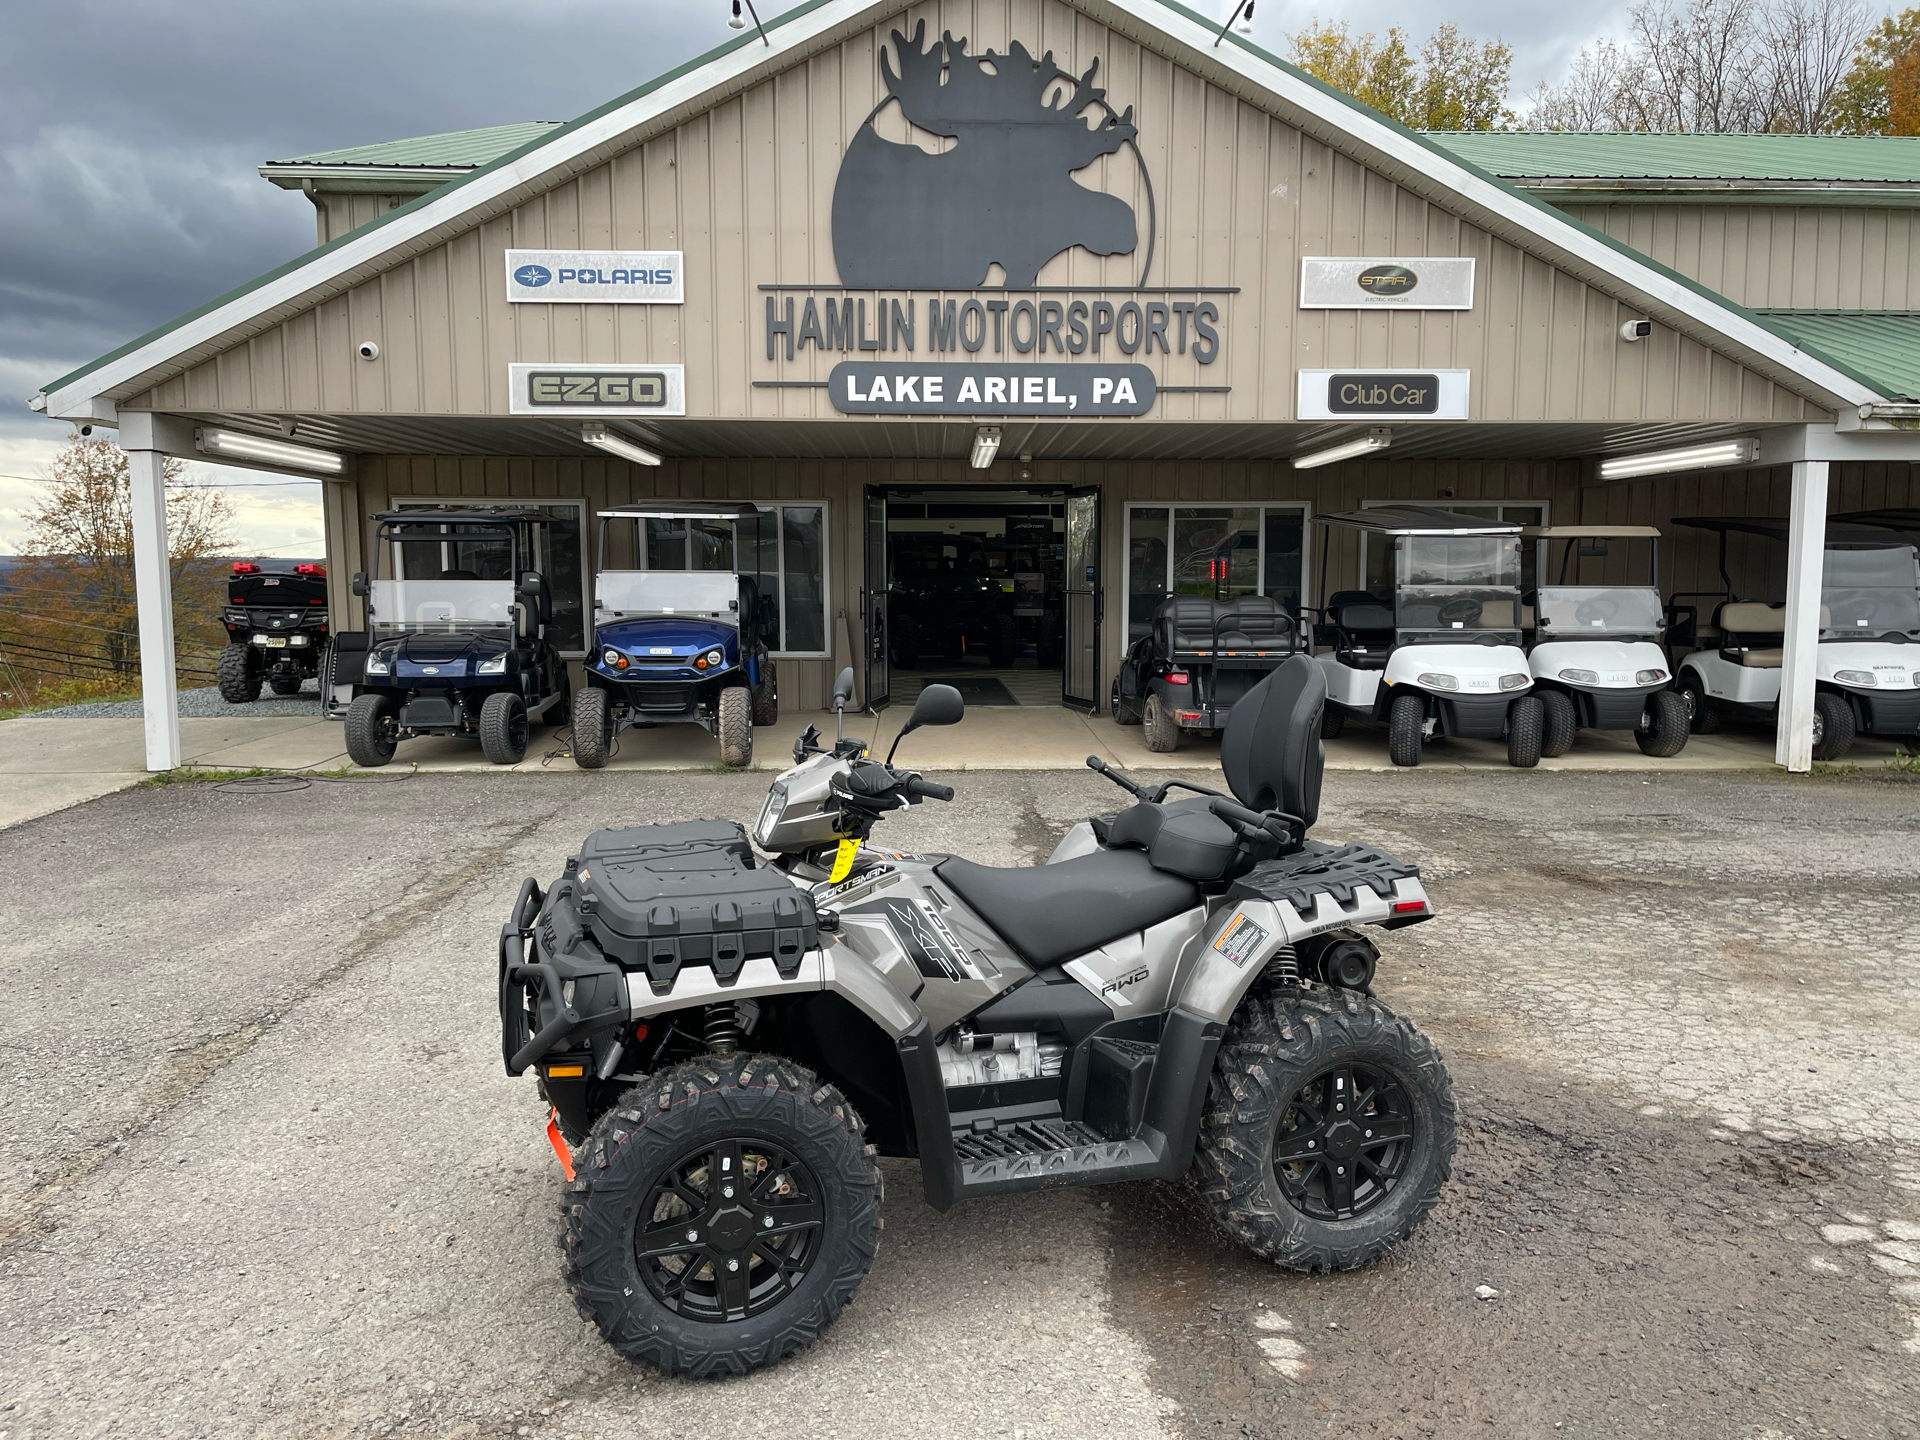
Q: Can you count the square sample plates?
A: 4